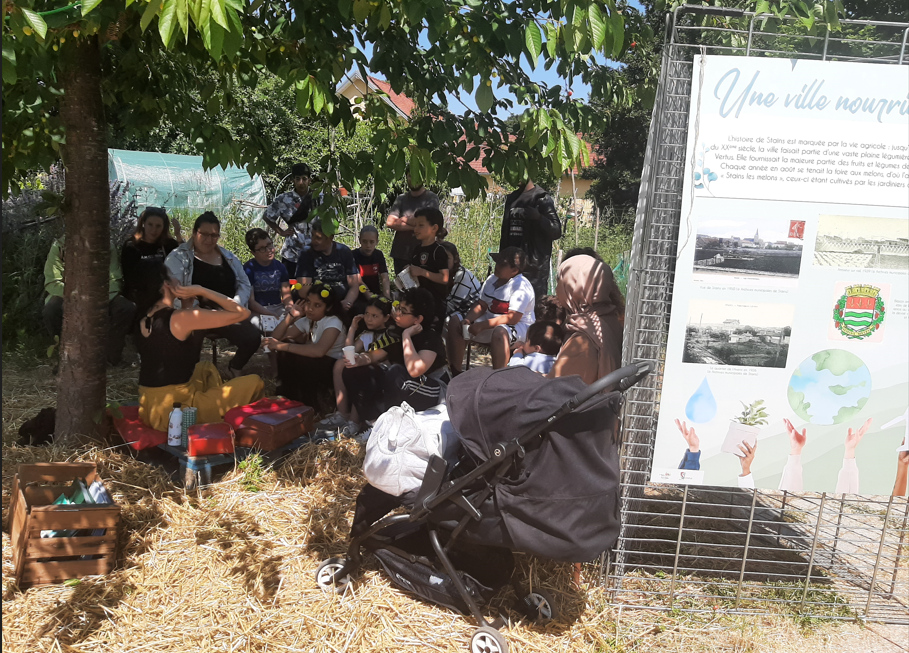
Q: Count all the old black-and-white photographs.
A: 3